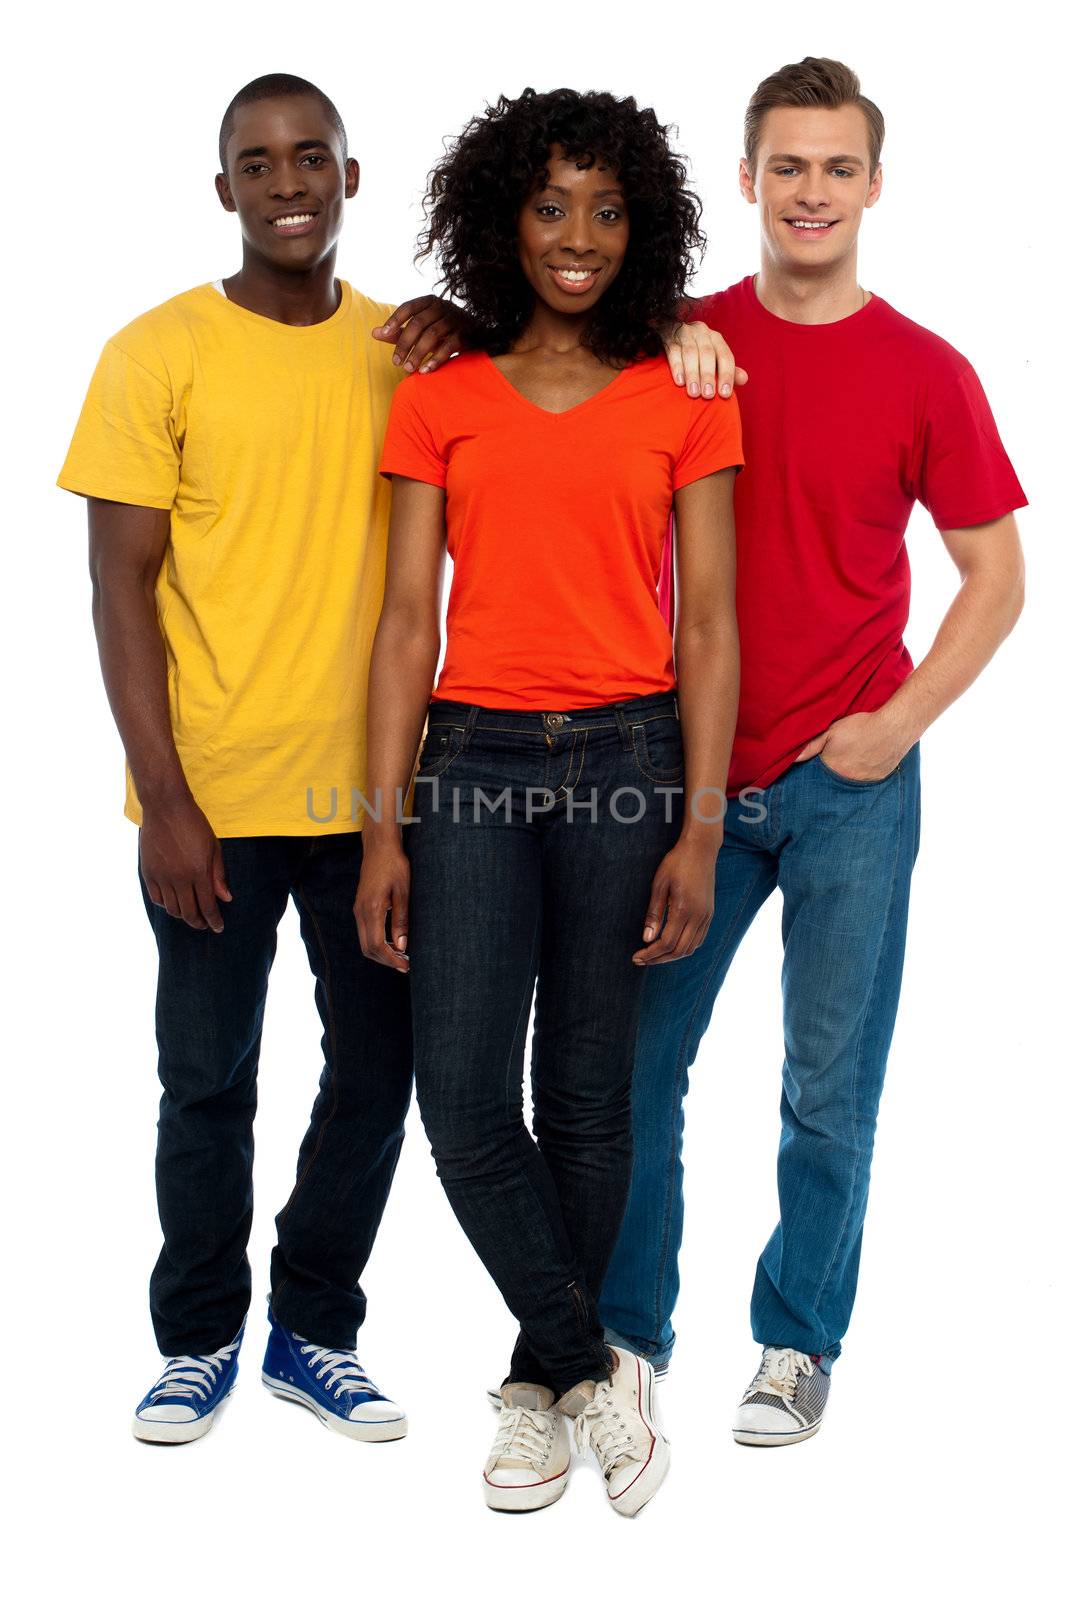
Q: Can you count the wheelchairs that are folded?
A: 0